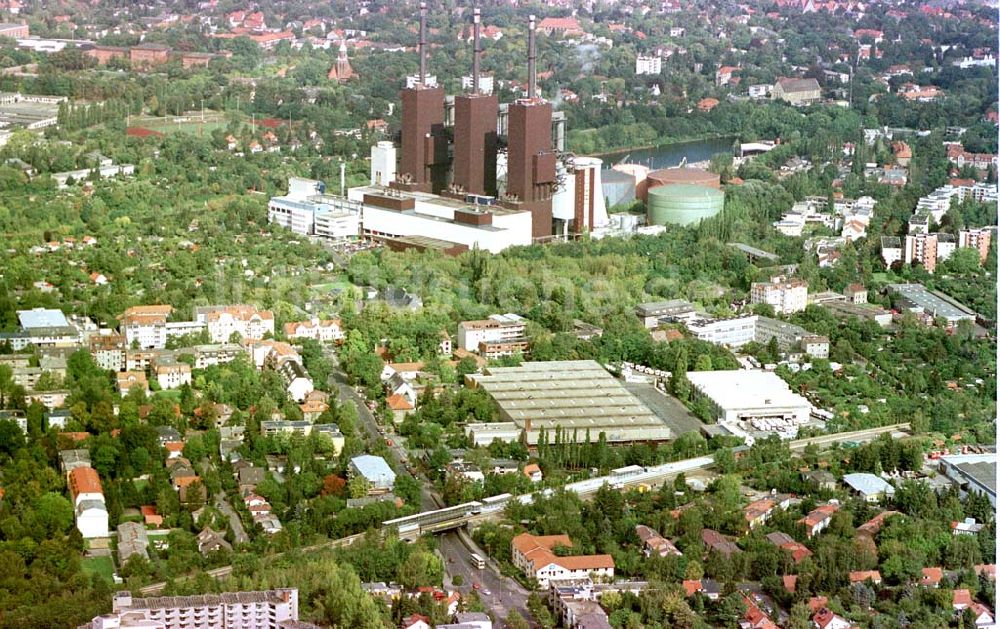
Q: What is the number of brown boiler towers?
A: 3